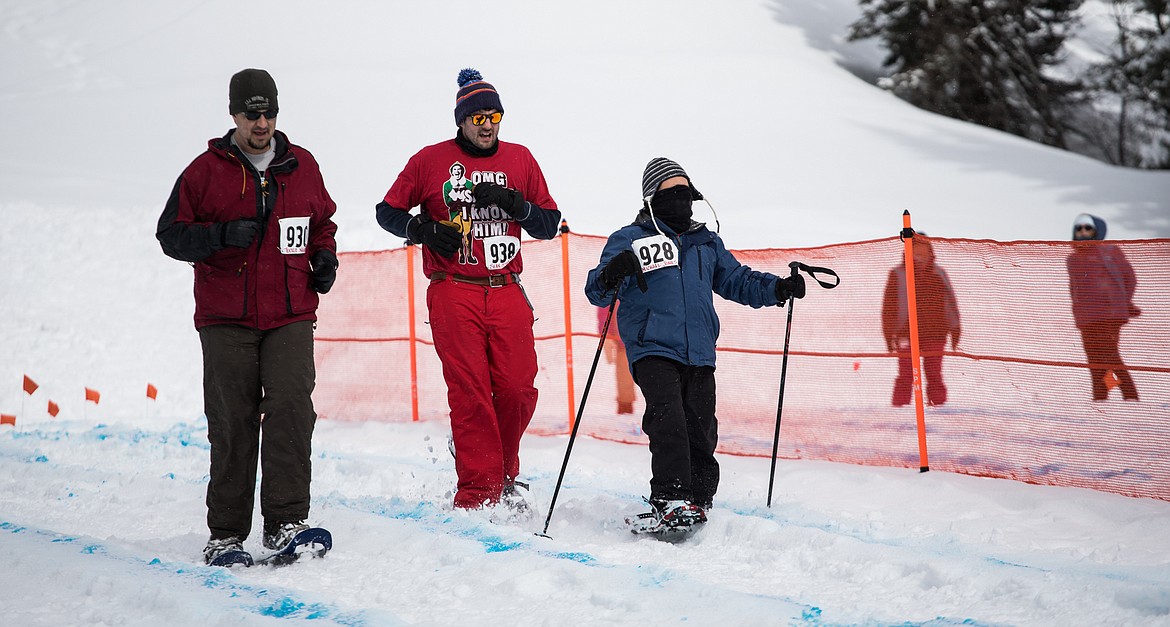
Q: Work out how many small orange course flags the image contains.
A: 5